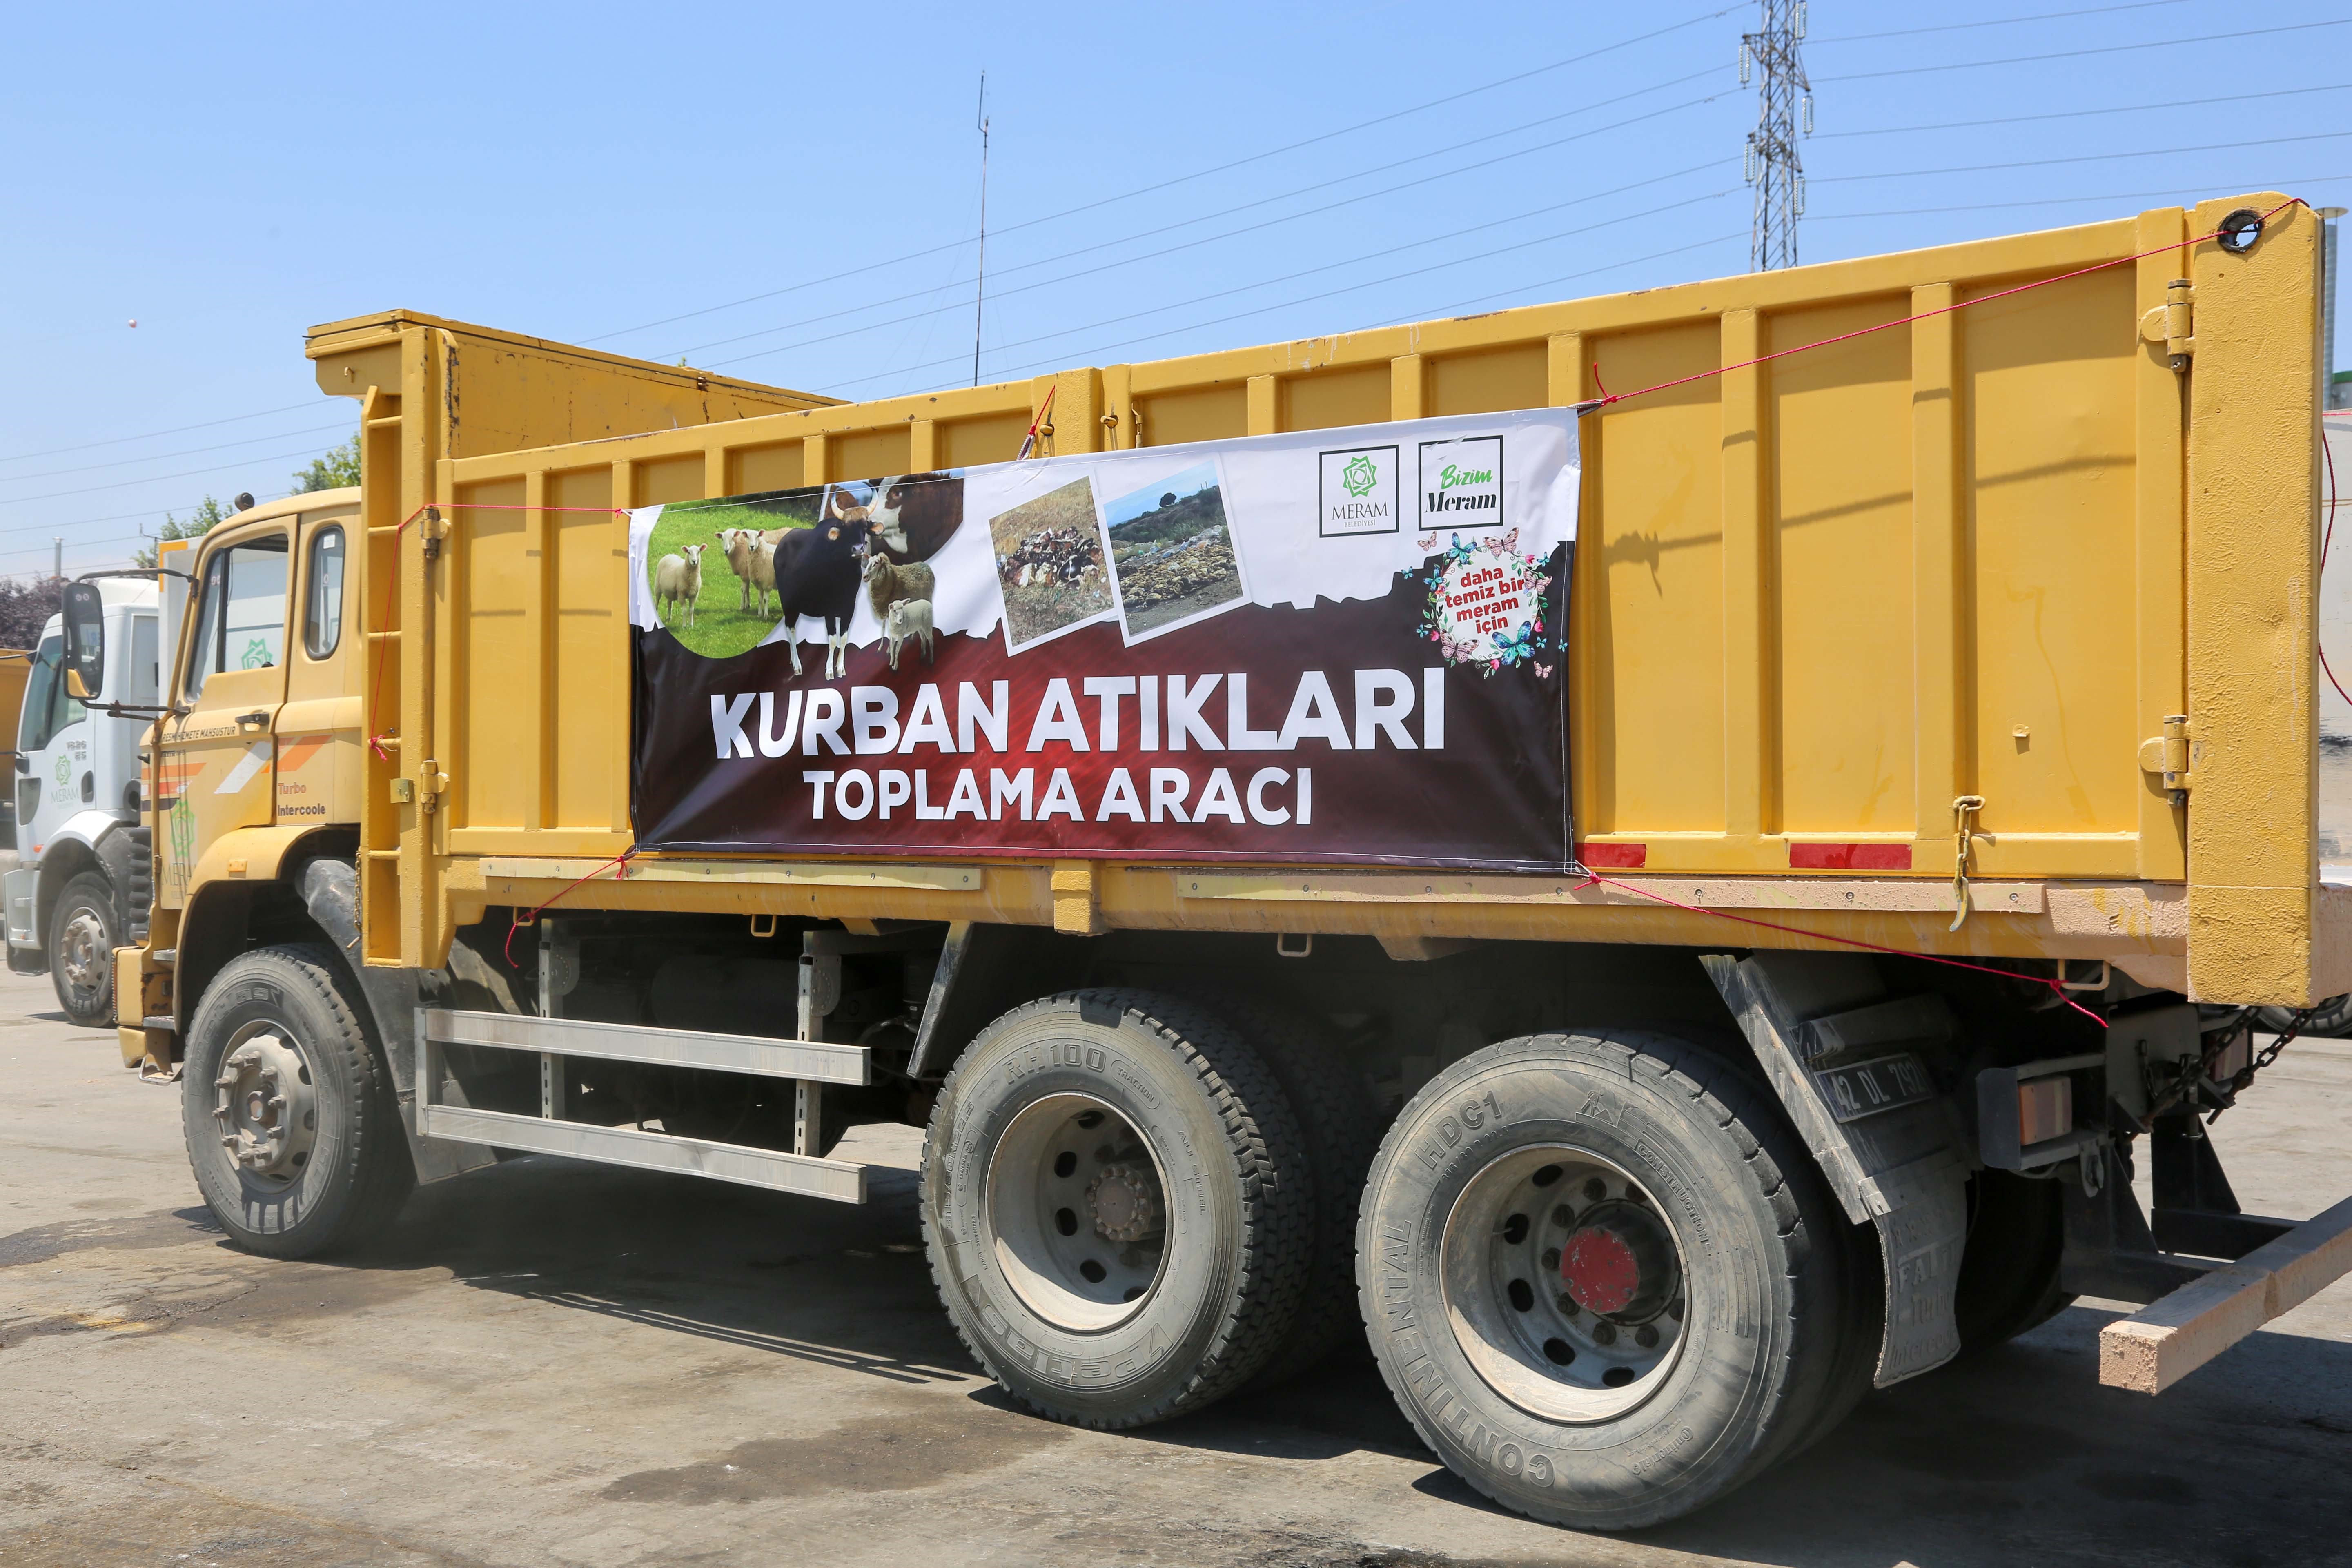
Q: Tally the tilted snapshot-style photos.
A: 2